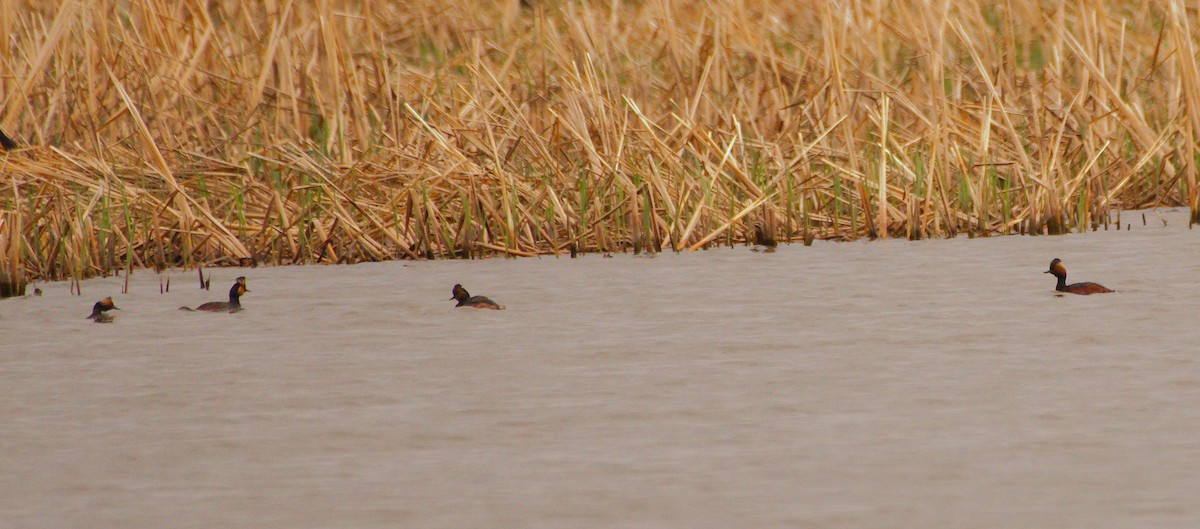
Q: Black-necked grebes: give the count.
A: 4